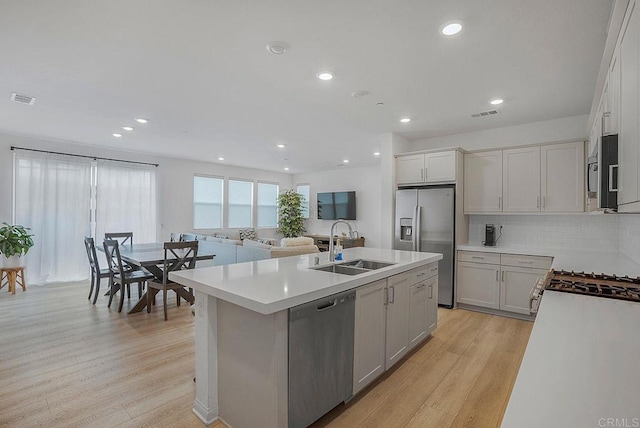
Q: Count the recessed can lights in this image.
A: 12